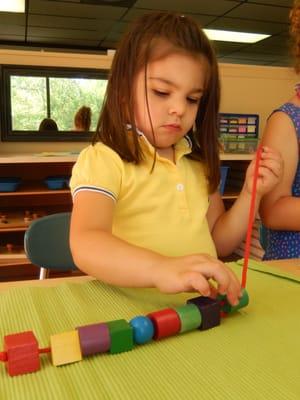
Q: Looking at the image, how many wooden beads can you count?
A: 9